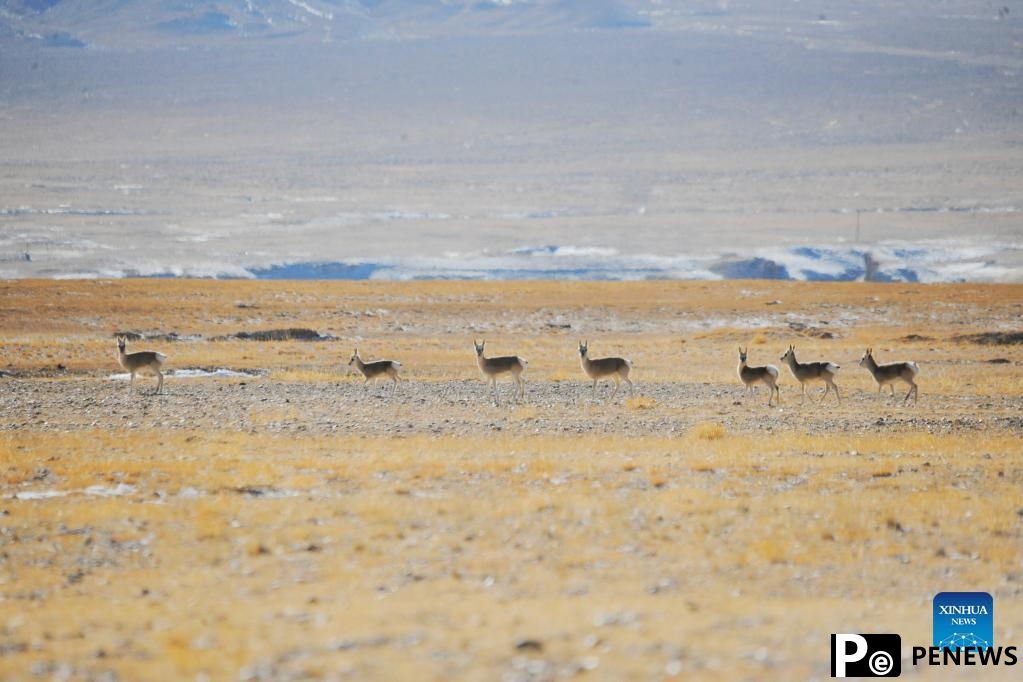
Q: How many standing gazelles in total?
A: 7